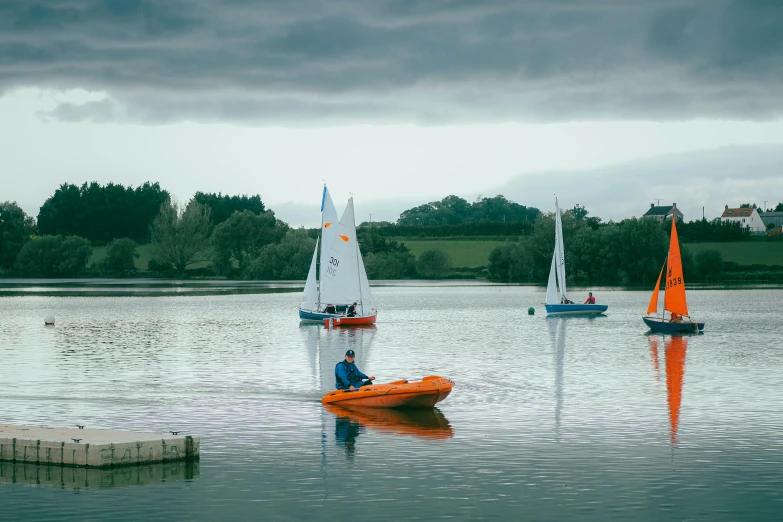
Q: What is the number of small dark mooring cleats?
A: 3